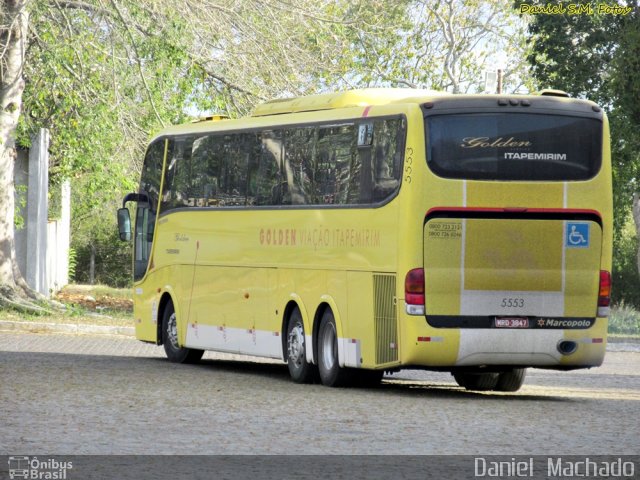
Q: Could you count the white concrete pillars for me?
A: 2